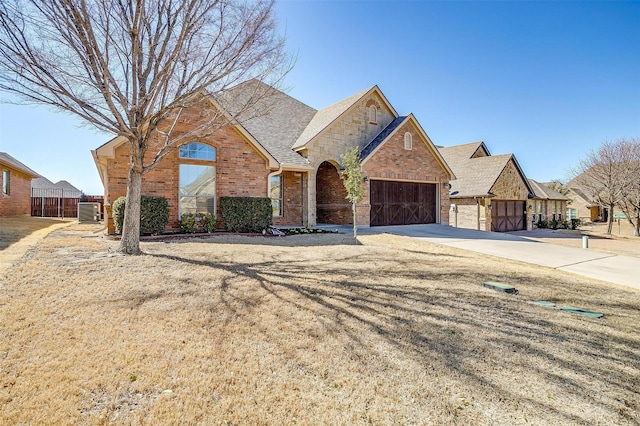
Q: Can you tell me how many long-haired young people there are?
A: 0